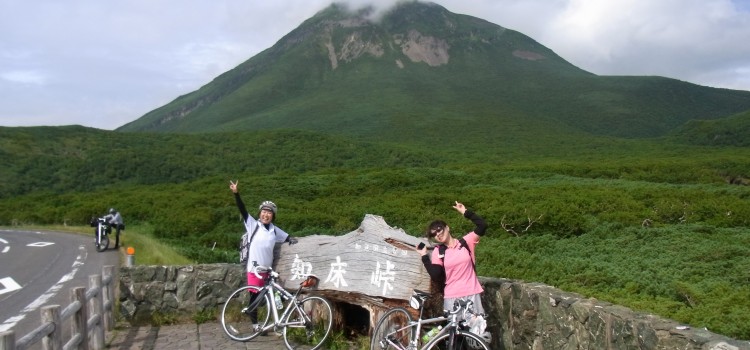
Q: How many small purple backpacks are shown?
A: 0